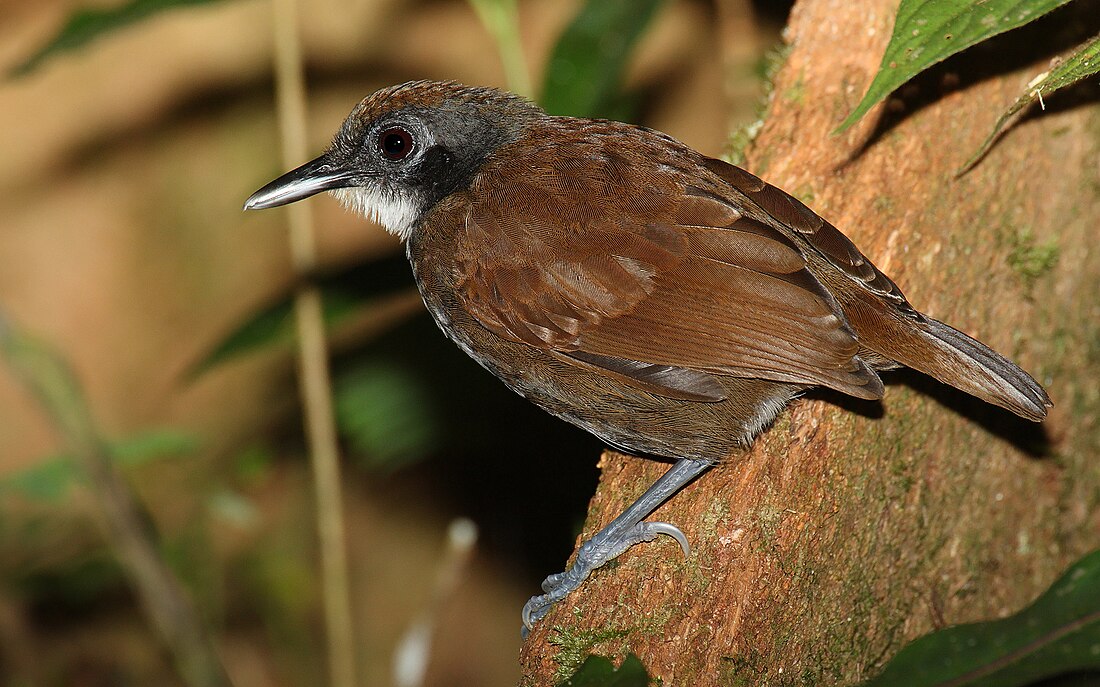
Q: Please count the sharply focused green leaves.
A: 2